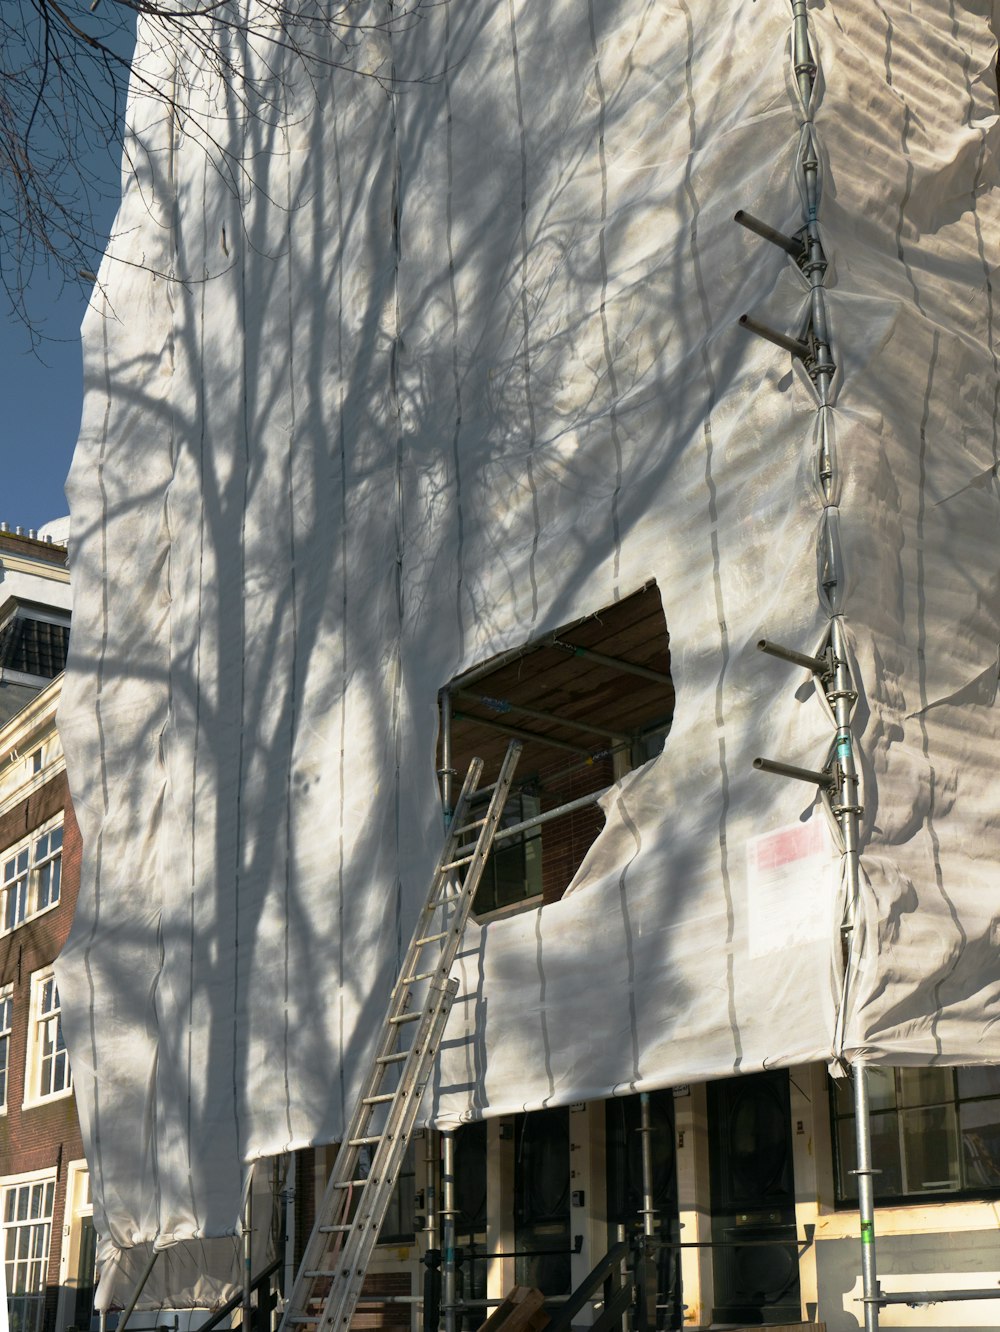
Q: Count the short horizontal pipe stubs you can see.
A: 4